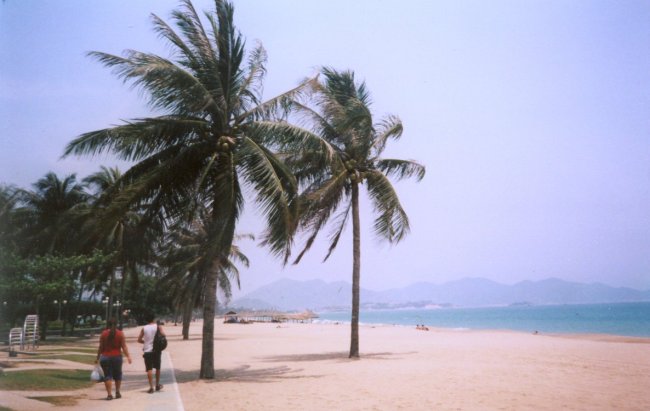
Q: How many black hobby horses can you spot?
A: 0